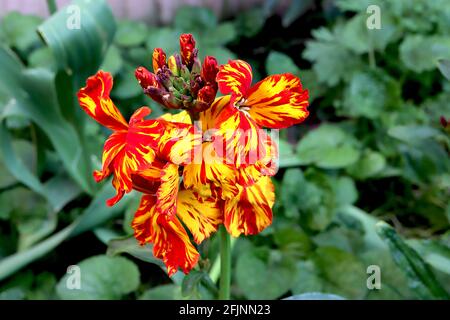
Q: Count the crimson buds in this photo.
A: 5